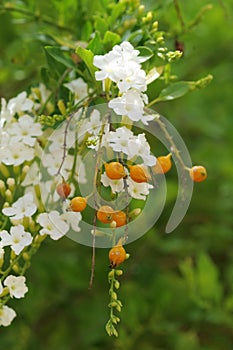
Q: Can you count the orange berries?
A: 9